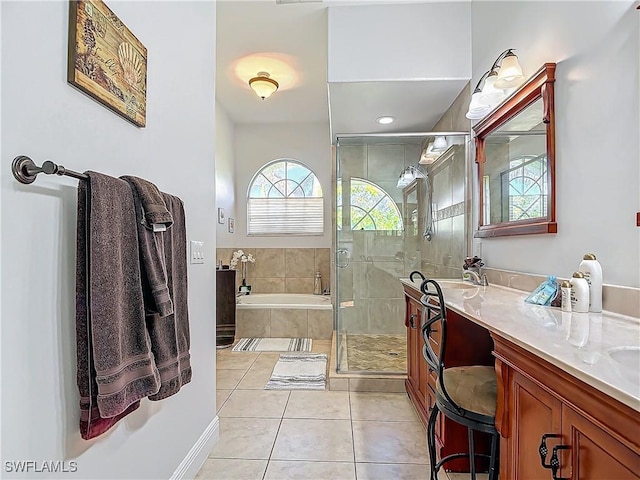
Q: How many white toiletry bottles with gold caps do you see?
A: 3